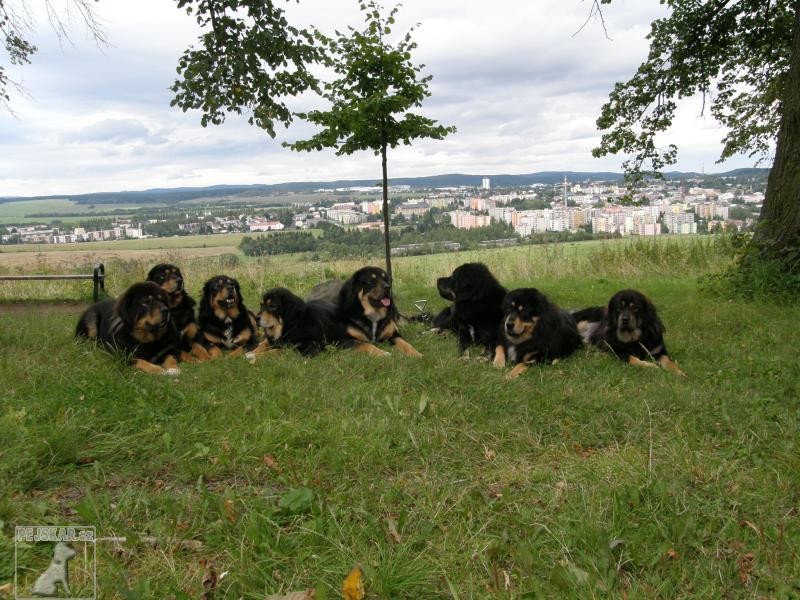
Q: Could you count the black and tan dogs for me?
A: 8